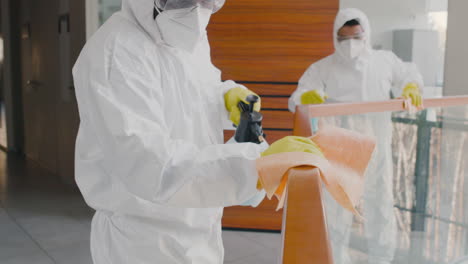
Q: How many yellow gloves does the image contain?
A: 4